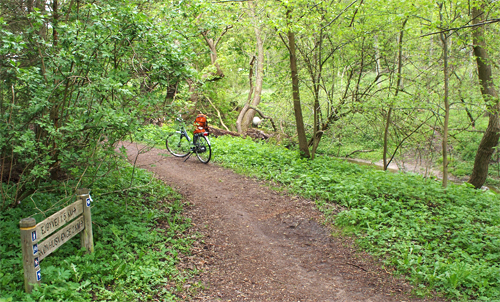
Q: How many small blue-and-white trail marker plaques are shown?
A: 5